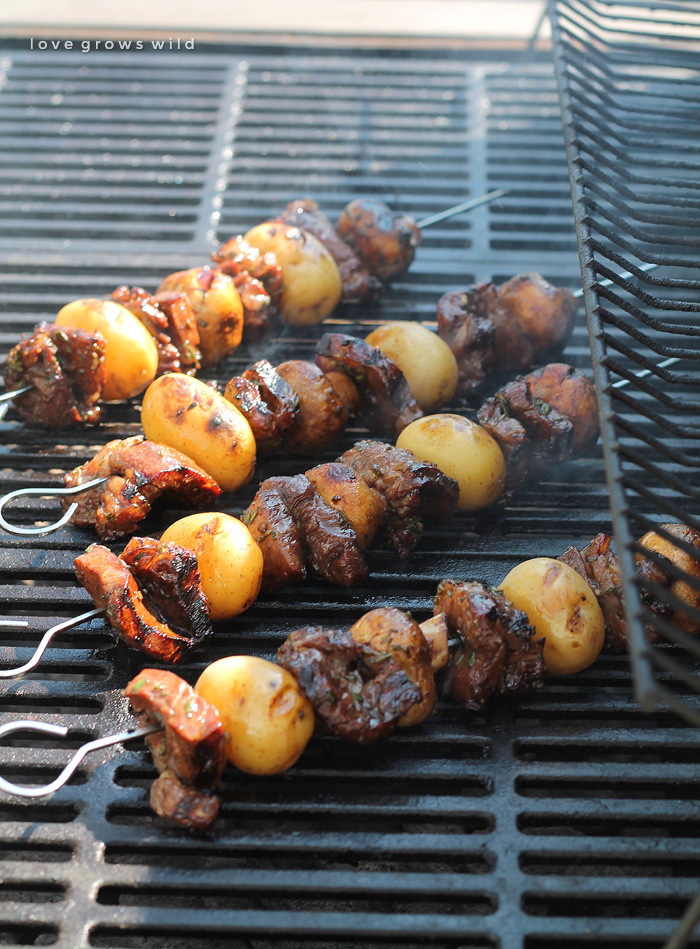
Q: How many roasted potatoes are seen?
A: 8